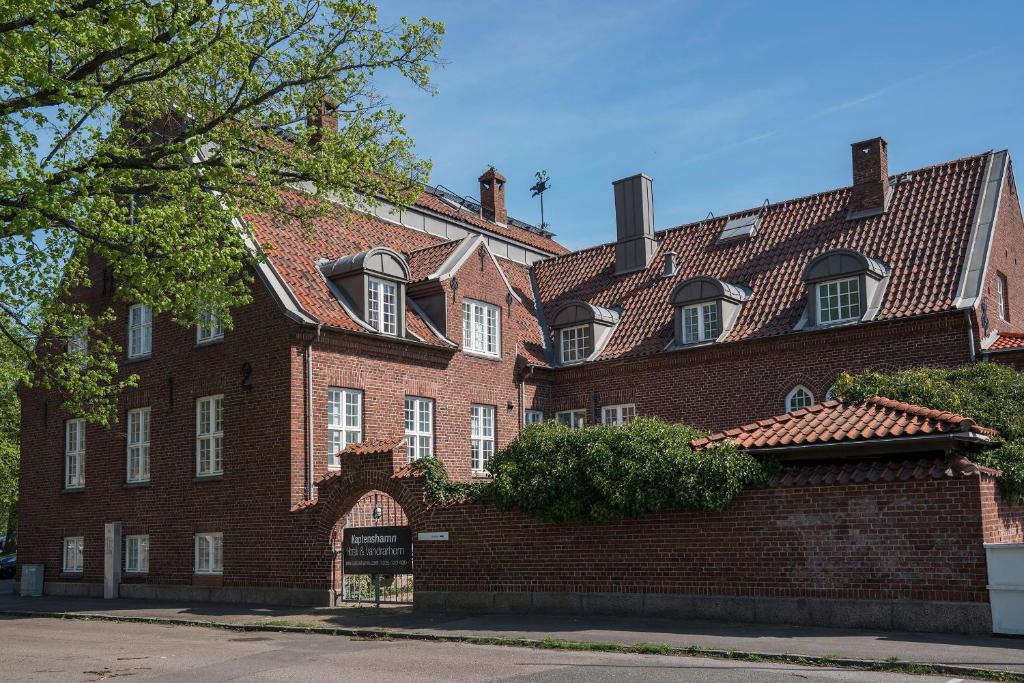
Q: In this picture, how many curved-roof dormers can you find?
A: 4